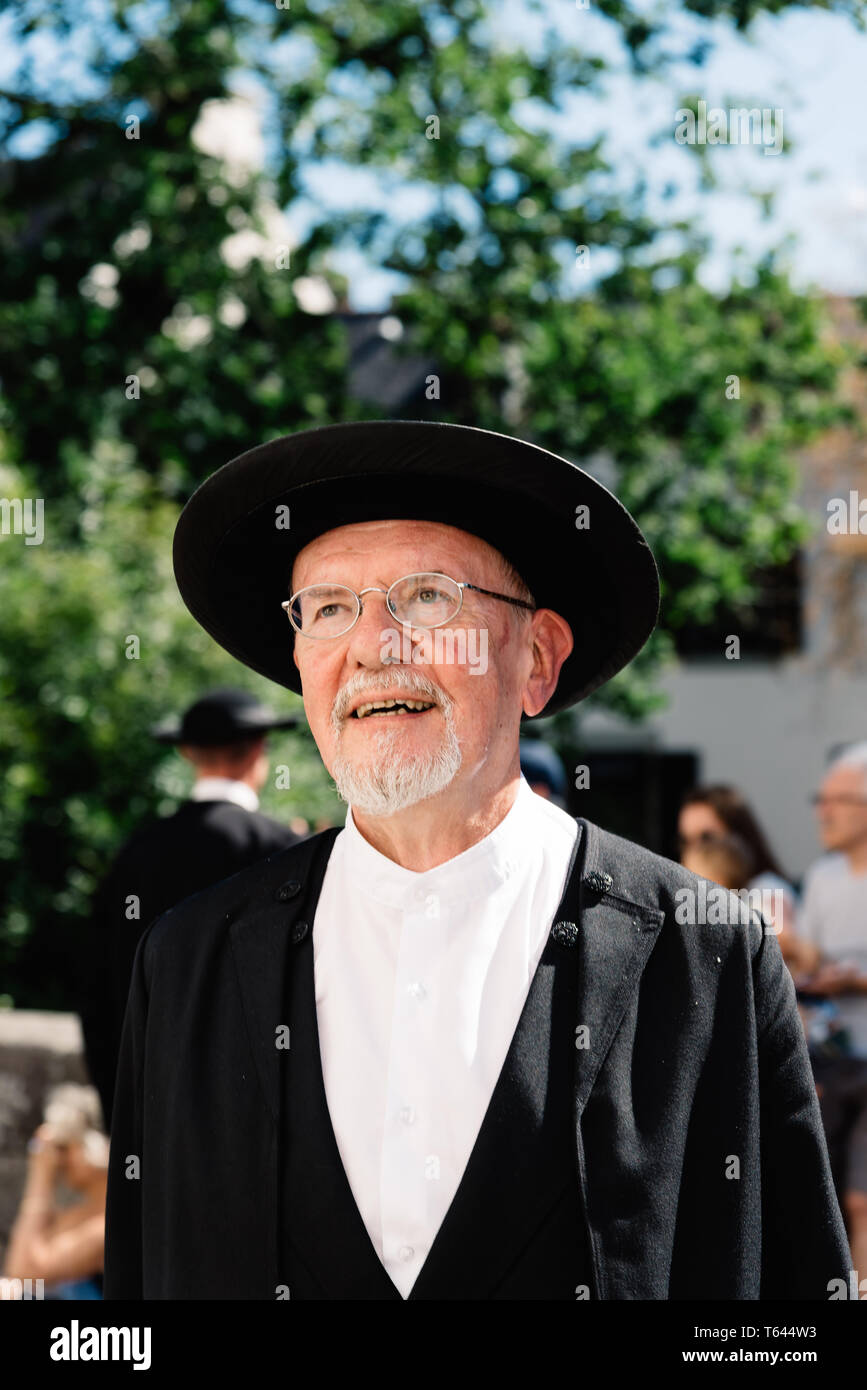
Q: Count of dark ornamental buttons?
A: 4